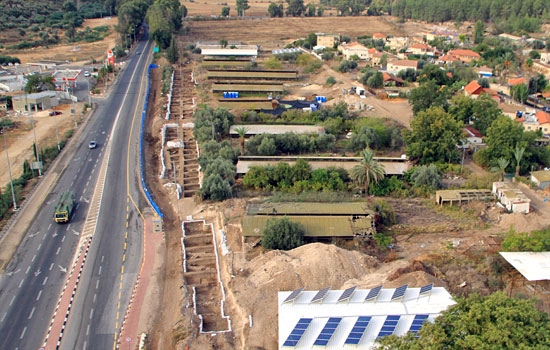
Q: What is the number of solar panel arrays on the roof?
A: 11